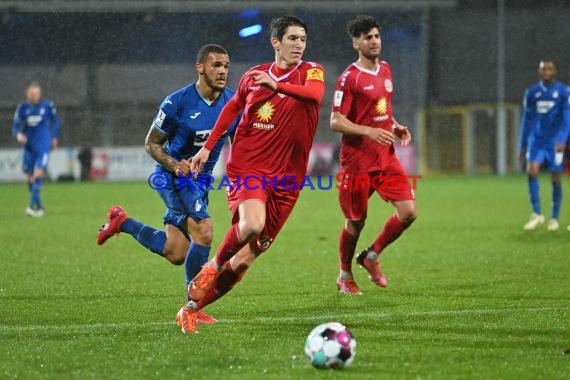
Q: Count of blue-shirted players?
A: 3